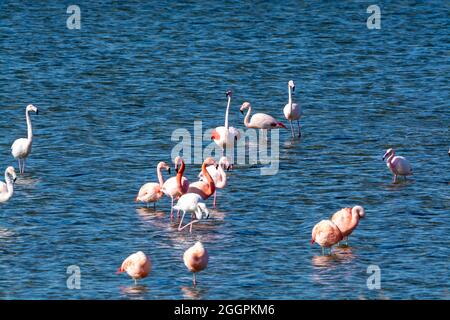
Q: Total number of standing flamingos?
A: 15